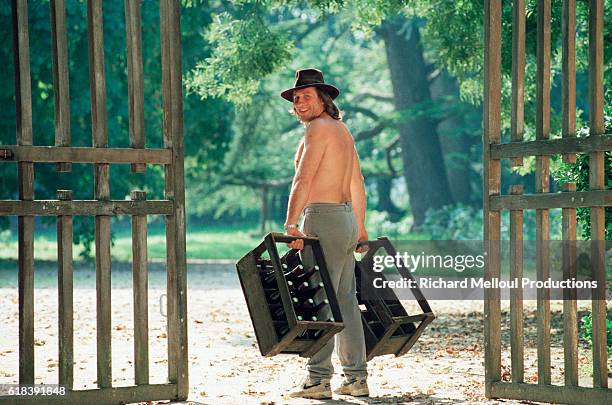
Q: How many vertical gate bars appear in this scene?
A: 10